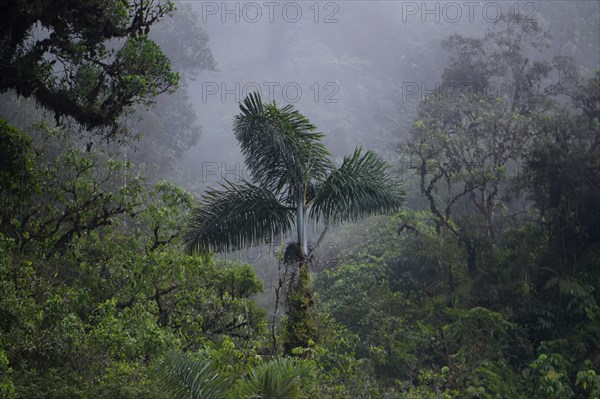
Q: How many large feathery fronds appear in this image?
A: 3